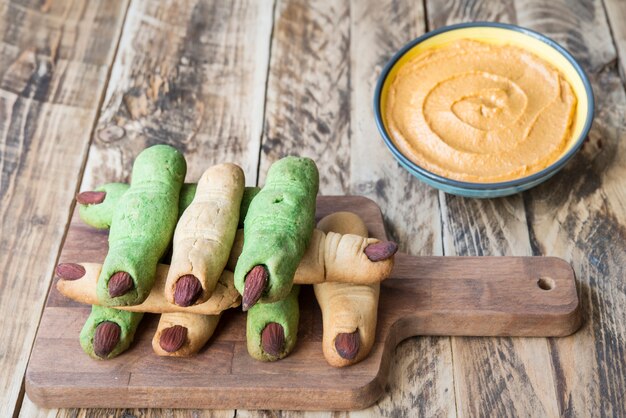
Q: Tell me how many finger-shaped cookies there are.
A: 10